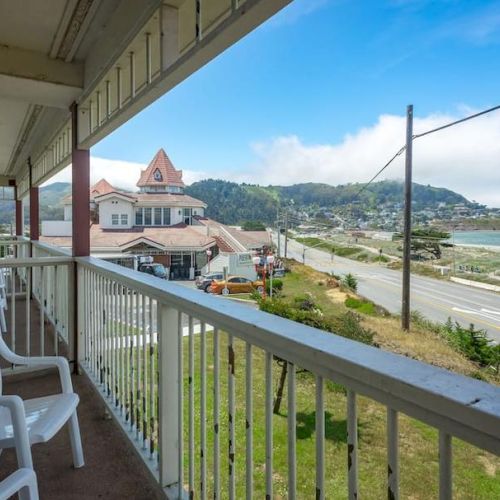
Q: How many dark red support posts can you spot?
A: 3